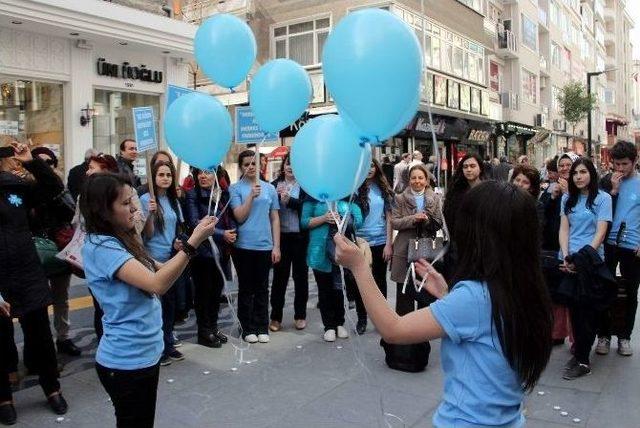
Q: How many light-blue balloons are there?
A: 5